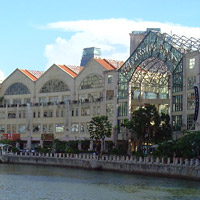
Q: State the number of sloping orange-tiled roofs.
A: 3